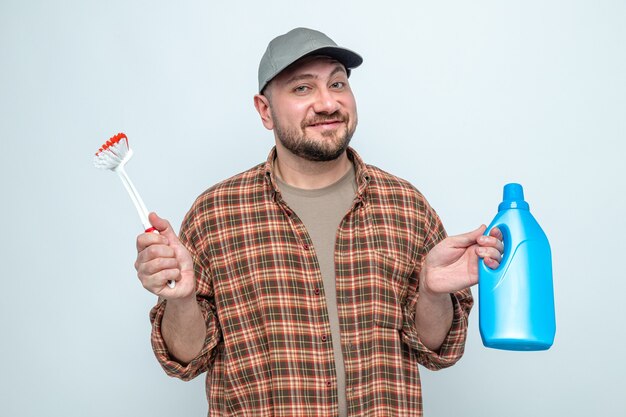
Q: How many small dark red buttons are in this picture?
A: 4